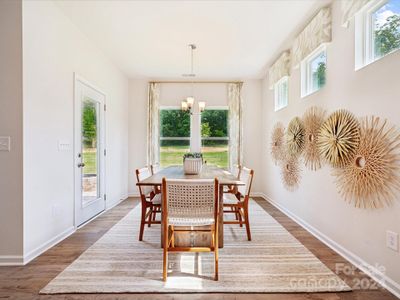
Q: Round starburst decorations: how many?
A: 6